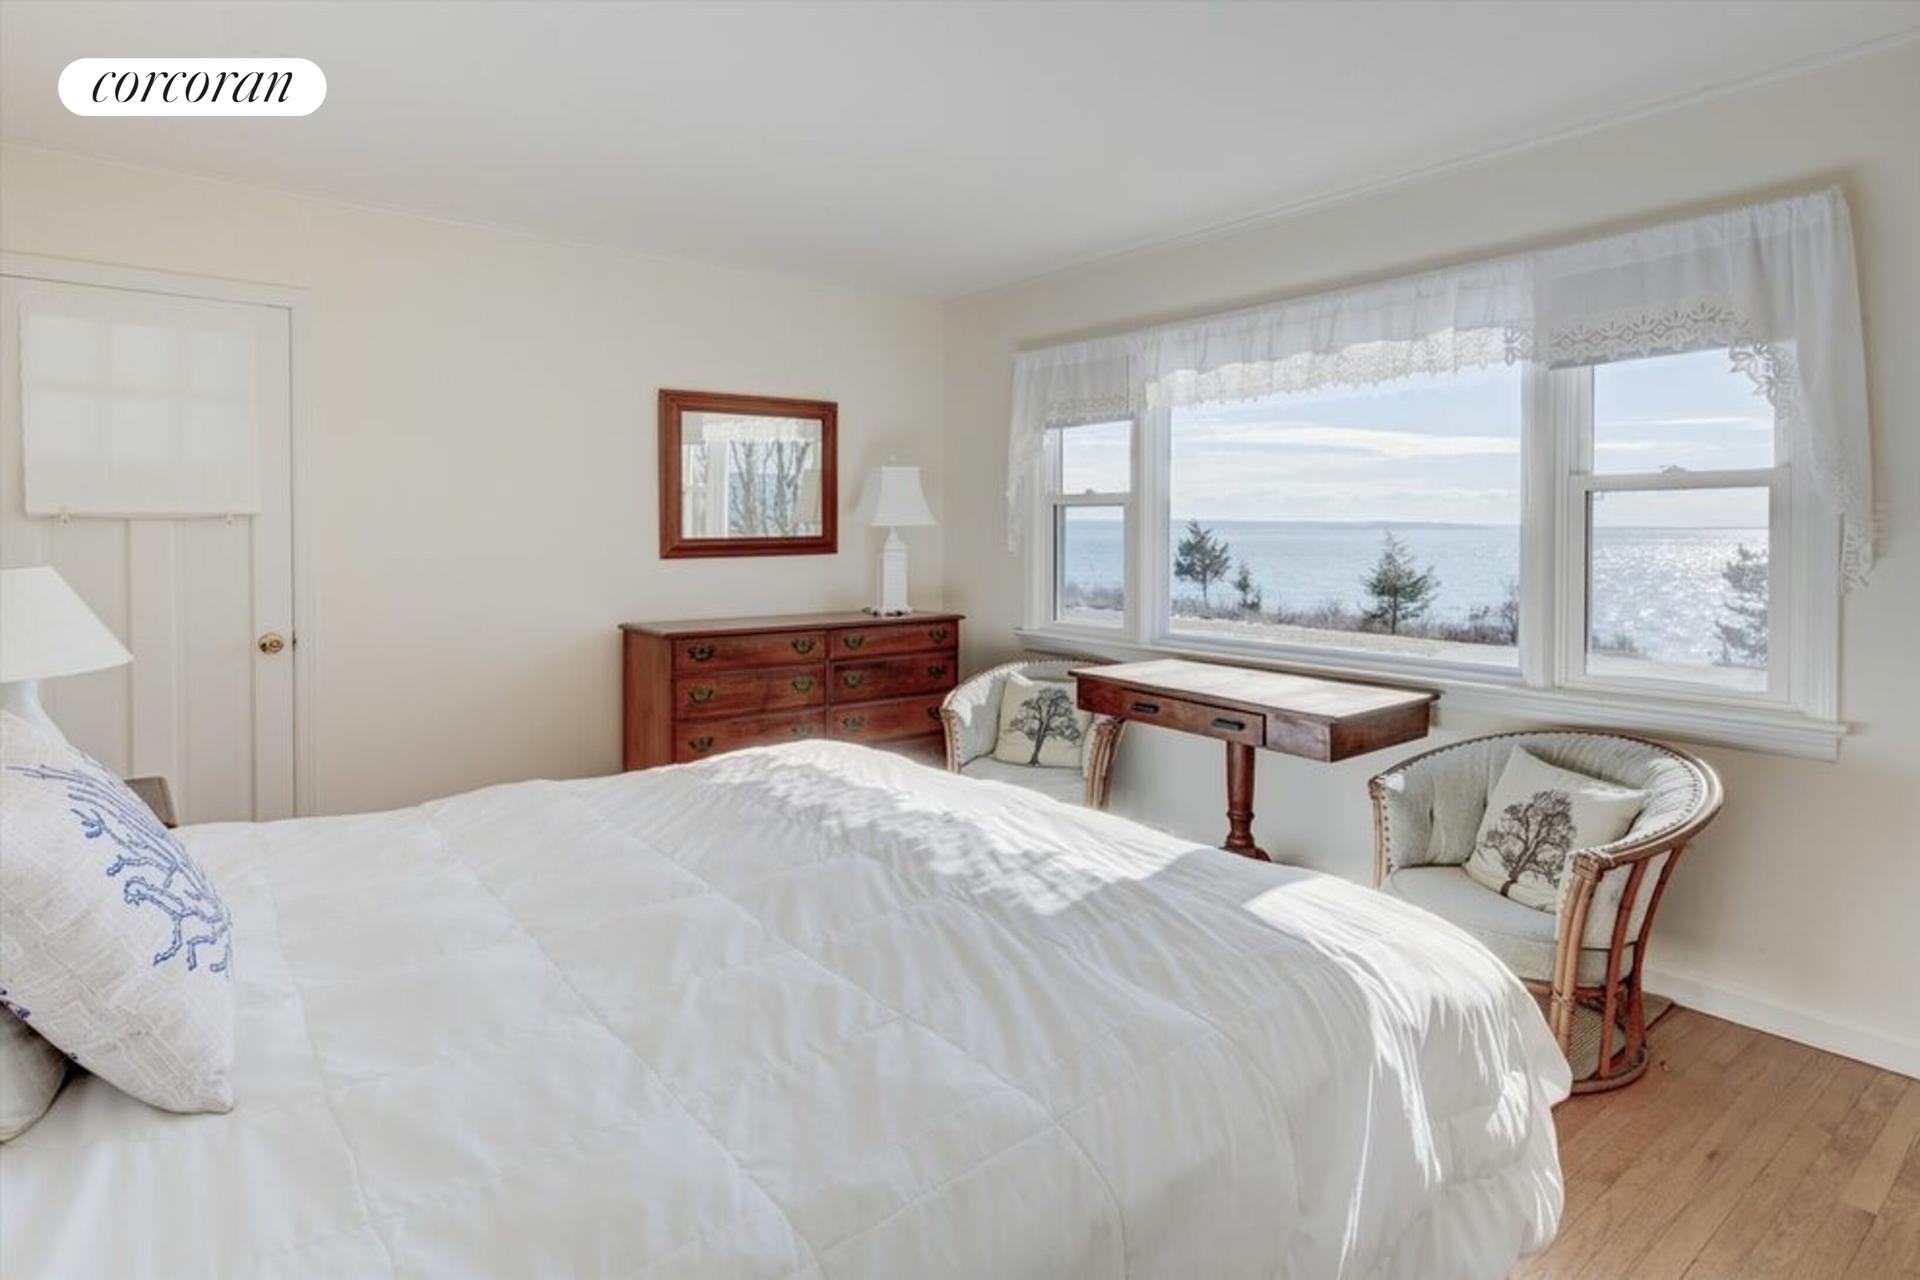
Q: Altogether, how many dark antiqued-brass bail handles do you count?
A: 12